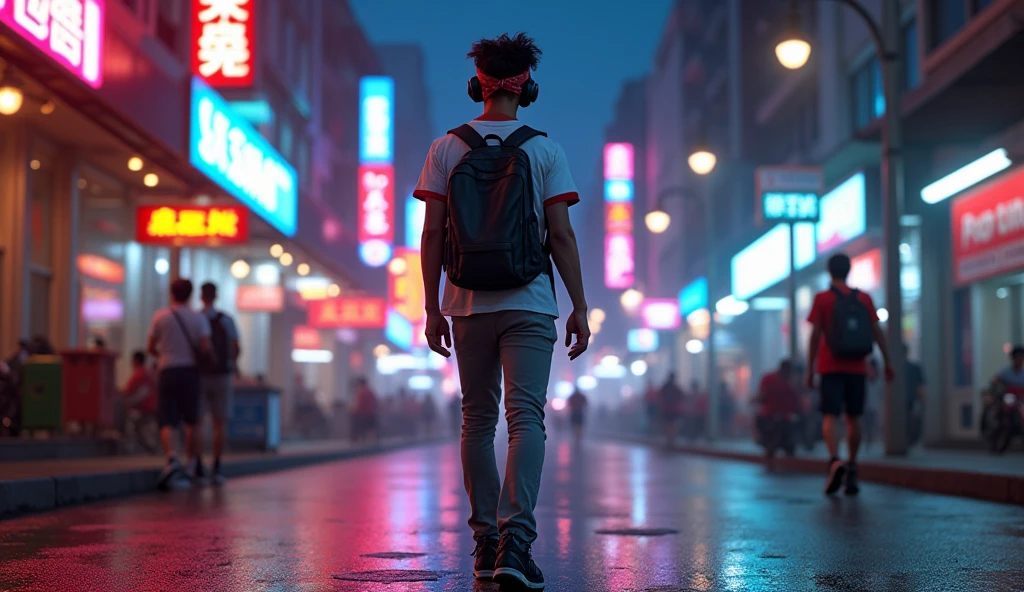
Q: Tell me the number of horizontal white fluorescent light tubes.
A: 1